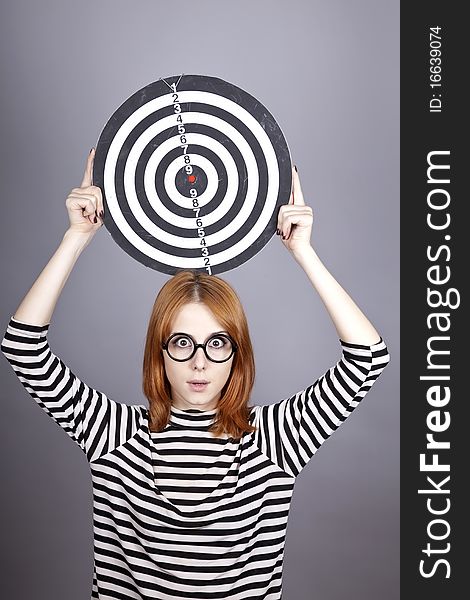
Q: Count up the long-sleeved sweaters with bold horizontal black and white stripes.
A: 1